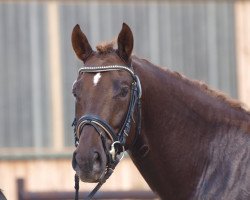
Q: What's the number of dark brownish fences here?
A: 1